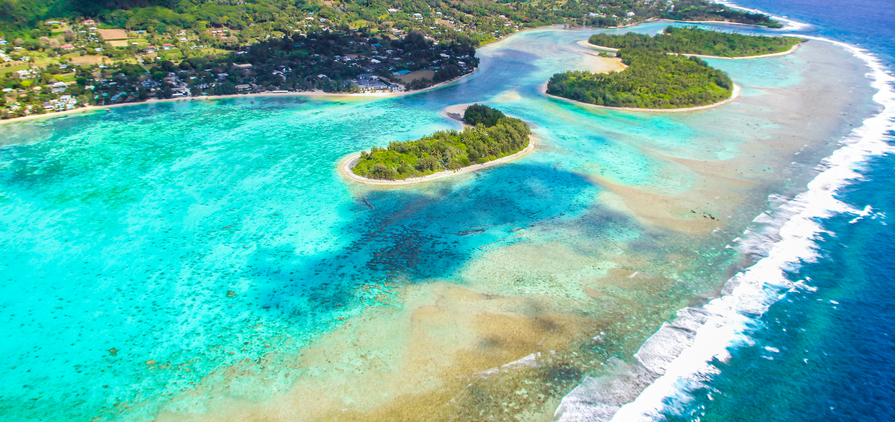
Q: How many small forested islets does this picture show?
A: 3